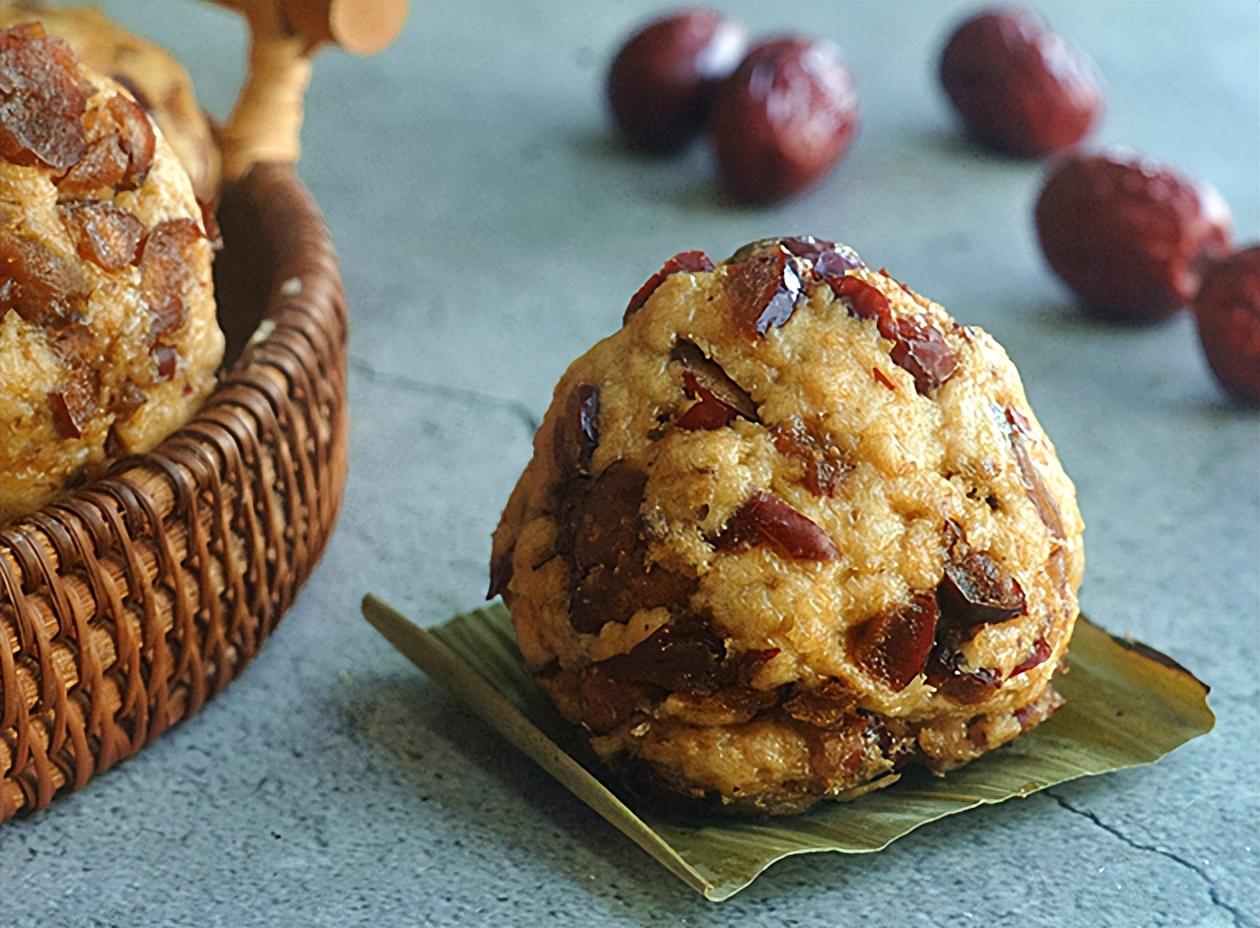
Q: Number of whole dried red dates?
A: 5